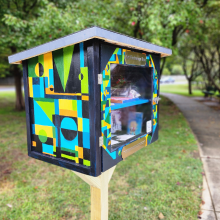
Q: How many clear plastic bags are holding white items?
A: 1